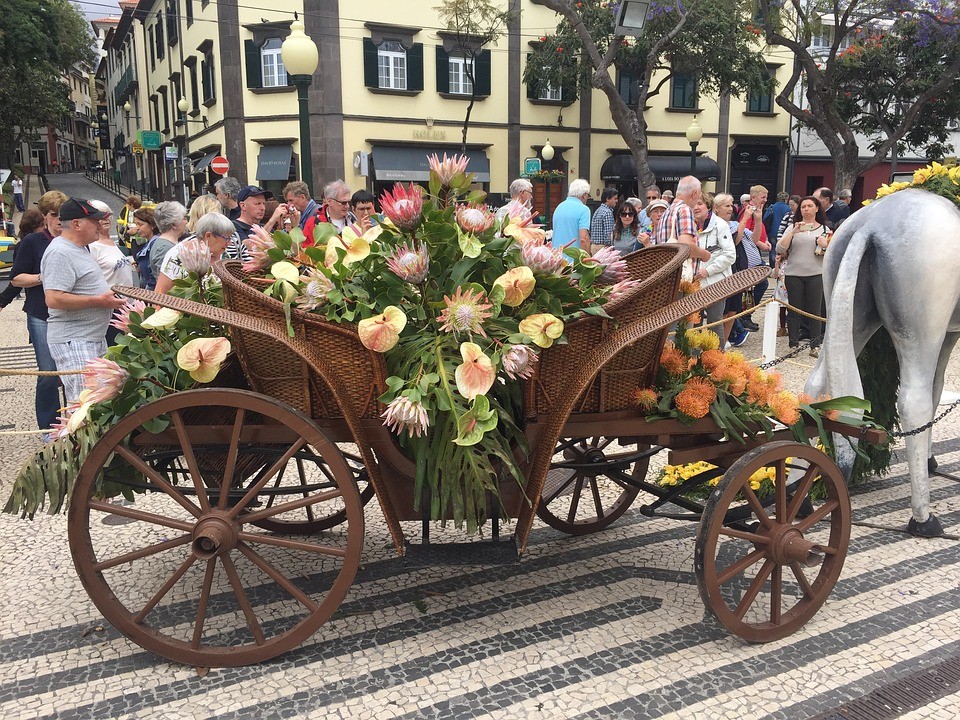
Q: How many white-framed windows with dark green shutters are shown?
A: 4